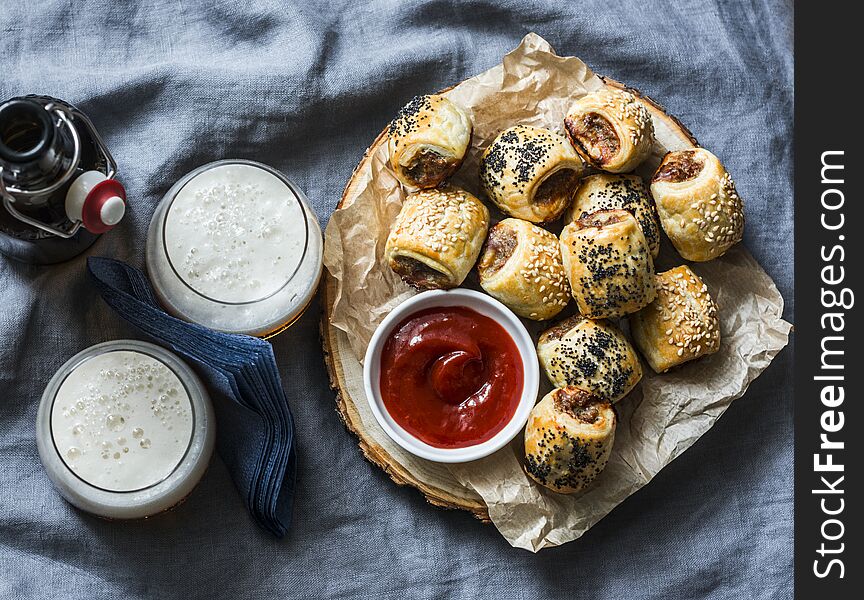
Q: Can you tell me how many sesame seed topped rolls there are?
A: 5